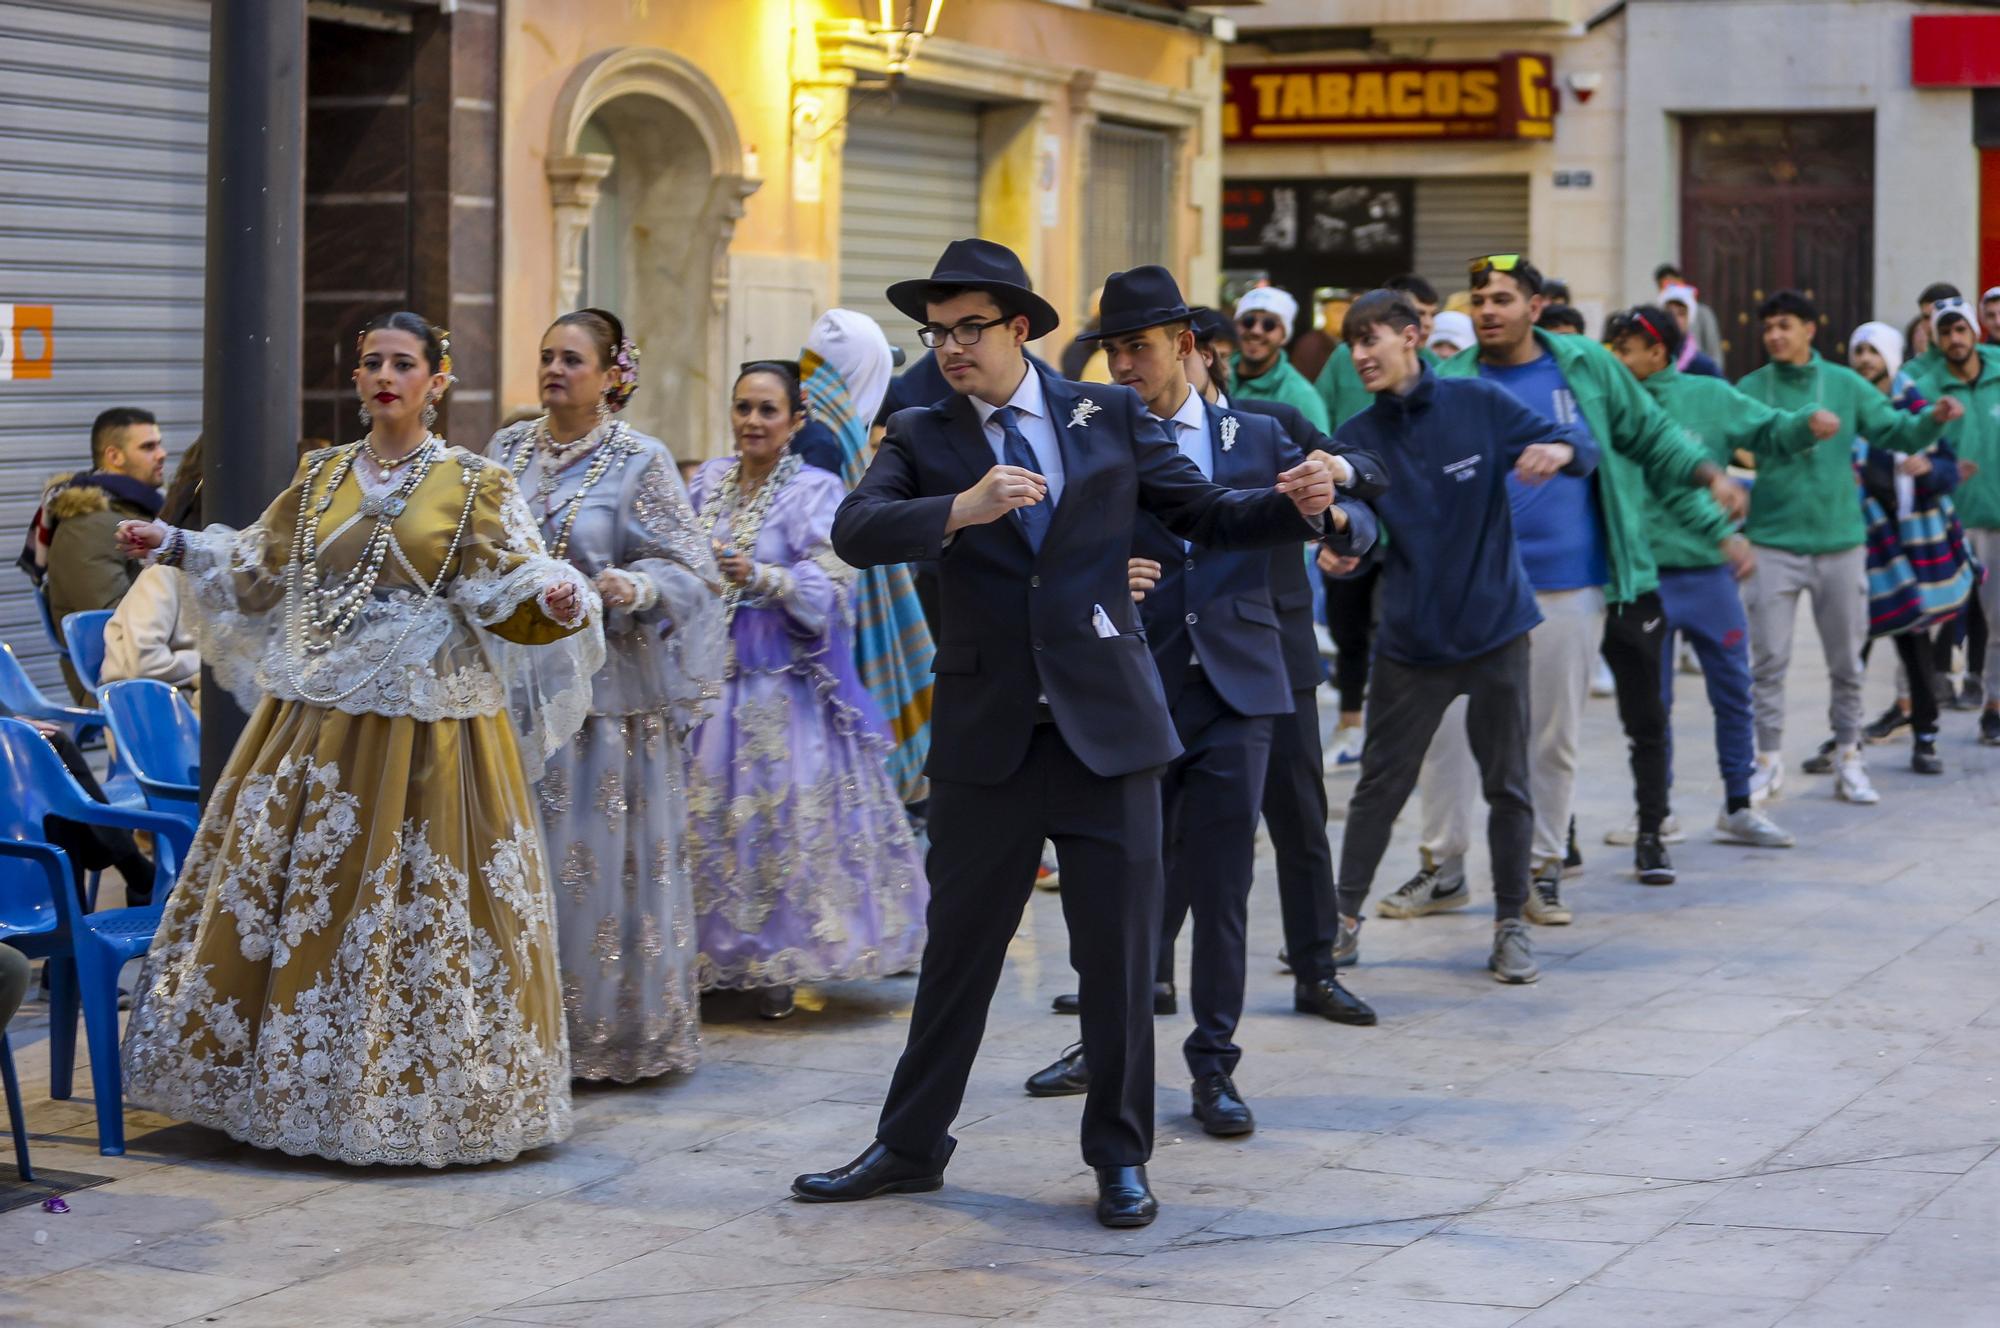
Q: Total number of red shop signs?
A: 2